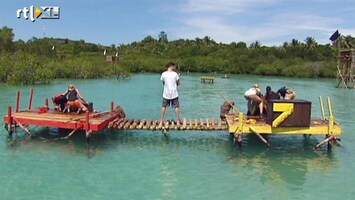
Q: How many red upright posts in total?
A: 6